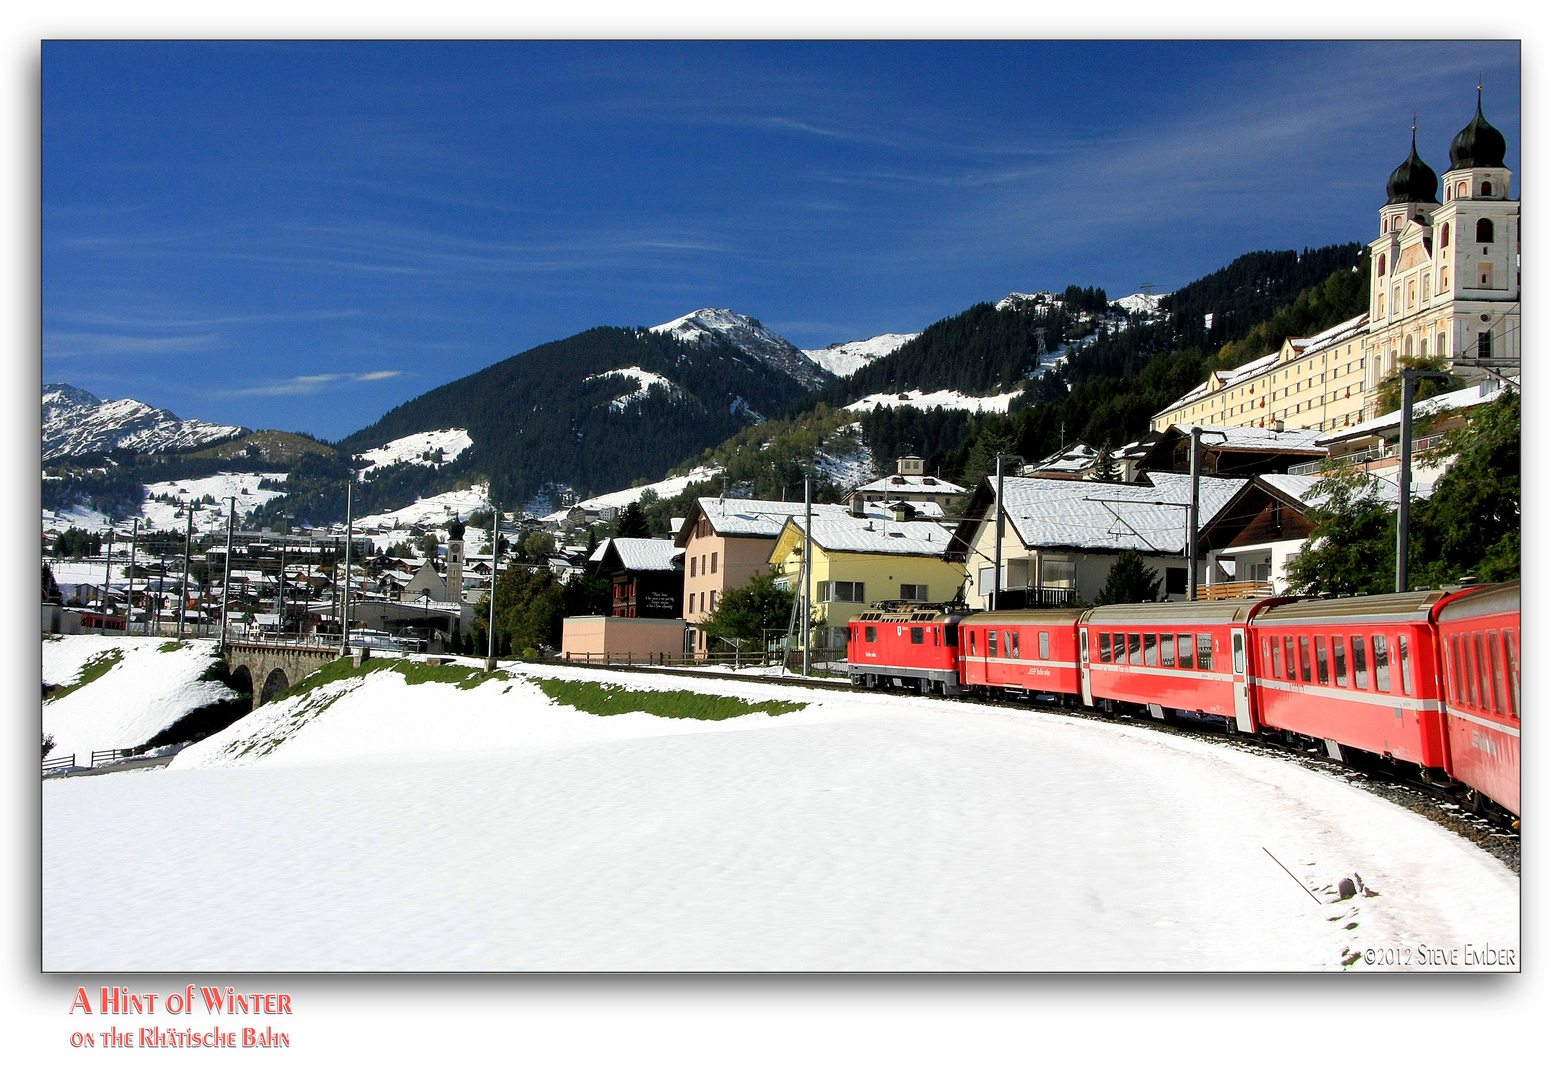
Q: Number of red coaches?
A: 4